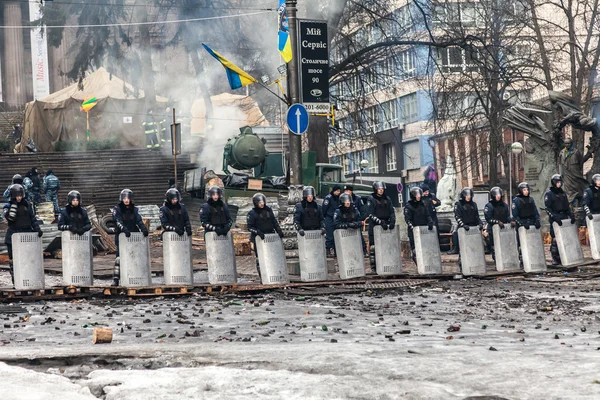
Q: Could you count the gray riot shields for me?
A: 15